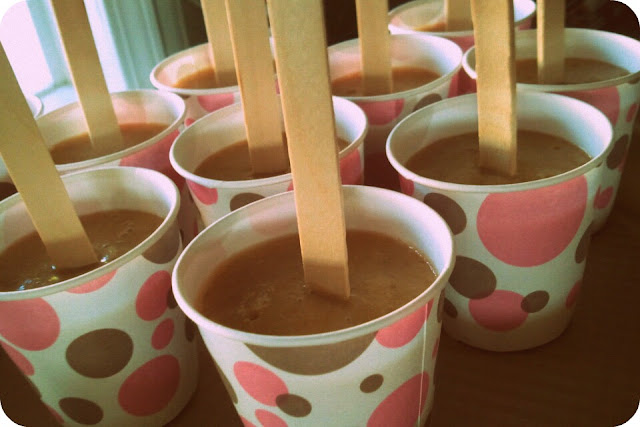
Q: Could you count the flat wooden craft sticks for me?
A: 9